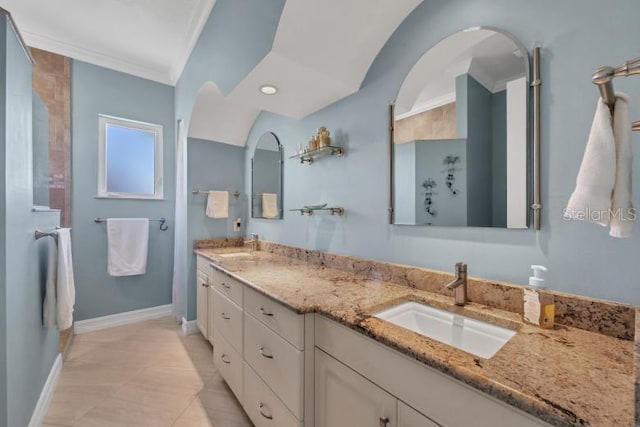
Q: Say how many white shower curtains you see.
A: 1